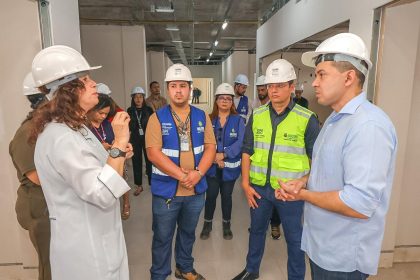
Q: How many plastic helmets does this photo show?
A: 11